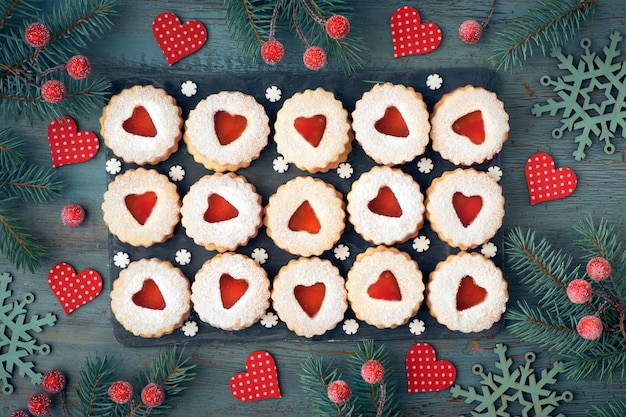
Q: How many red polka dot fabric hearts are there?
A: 7